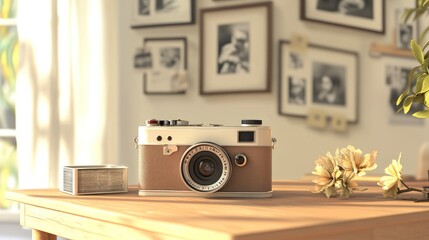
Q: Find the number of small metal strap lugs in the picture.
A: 2